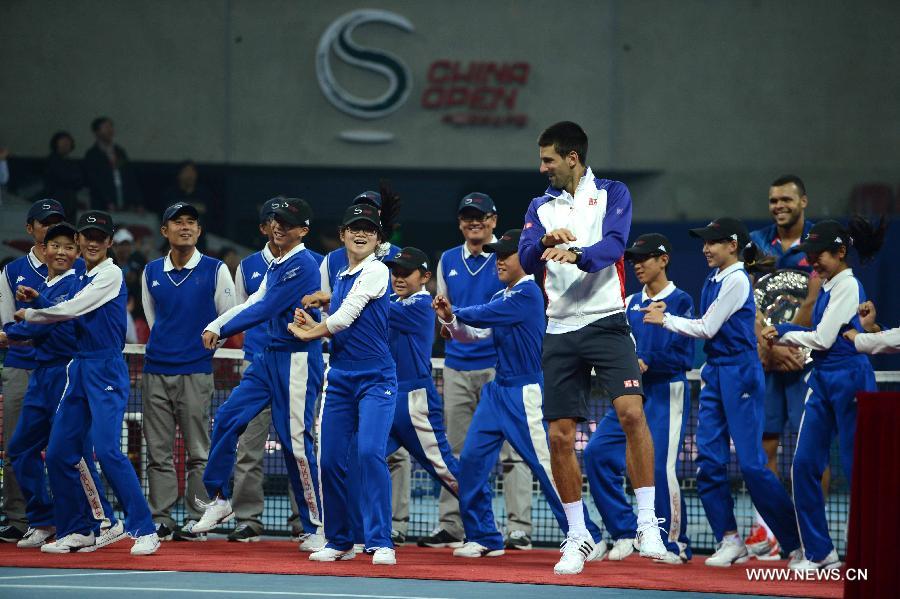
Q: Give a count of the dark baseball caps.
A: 14